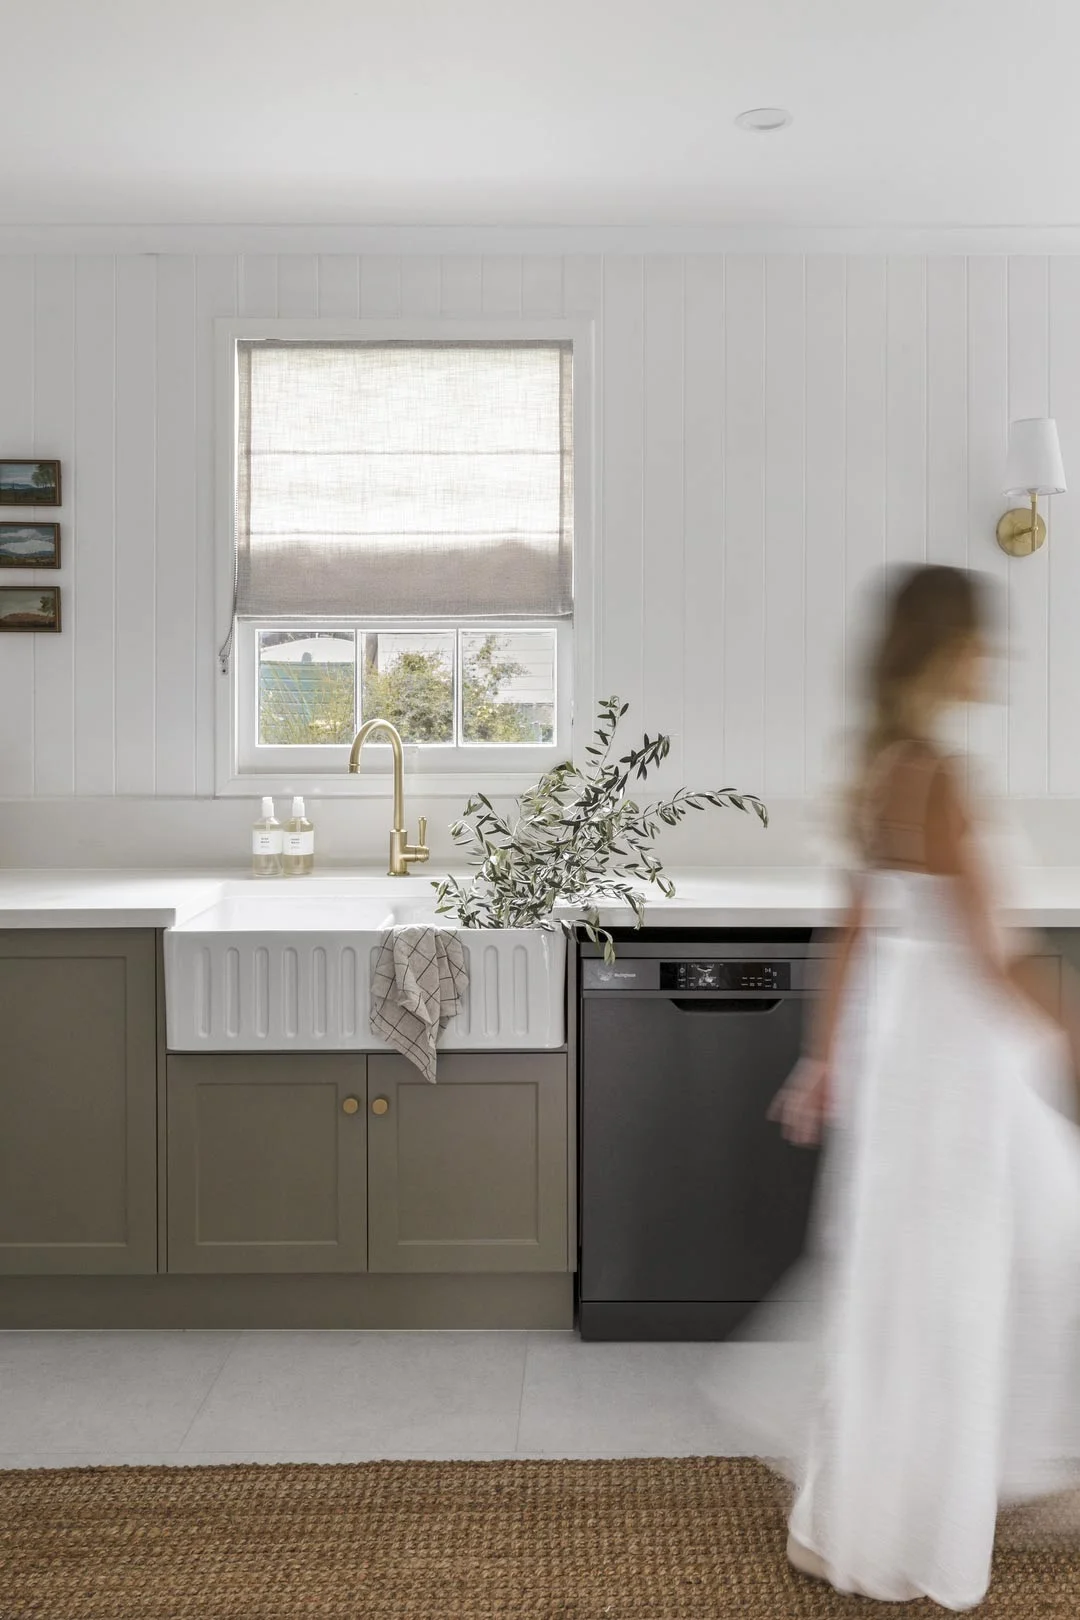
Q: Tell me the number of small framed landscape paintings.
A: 3